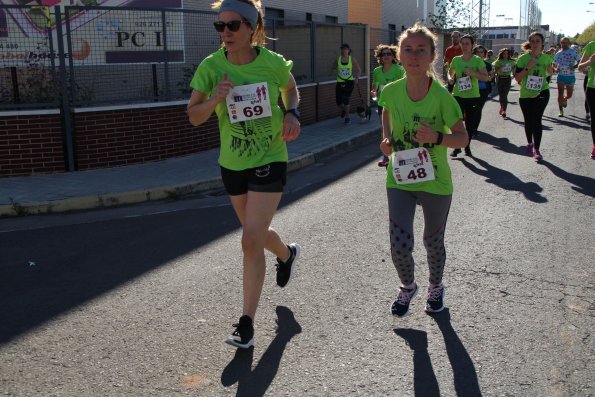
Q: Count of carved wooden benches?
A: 0